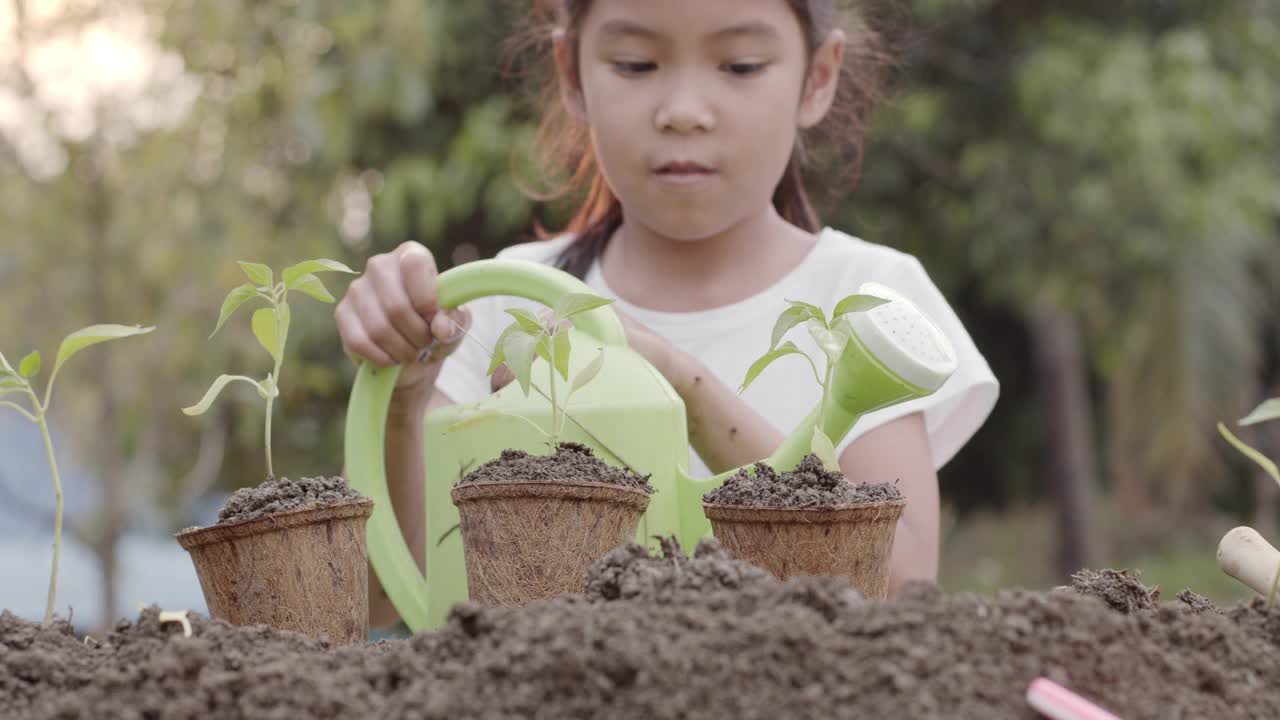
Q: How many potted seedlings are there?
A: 3